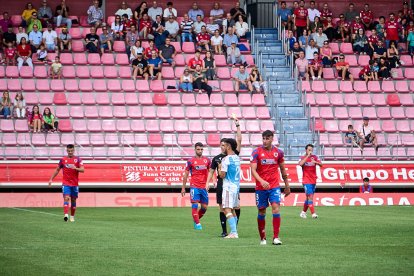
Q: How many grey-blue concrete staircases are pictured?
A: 1